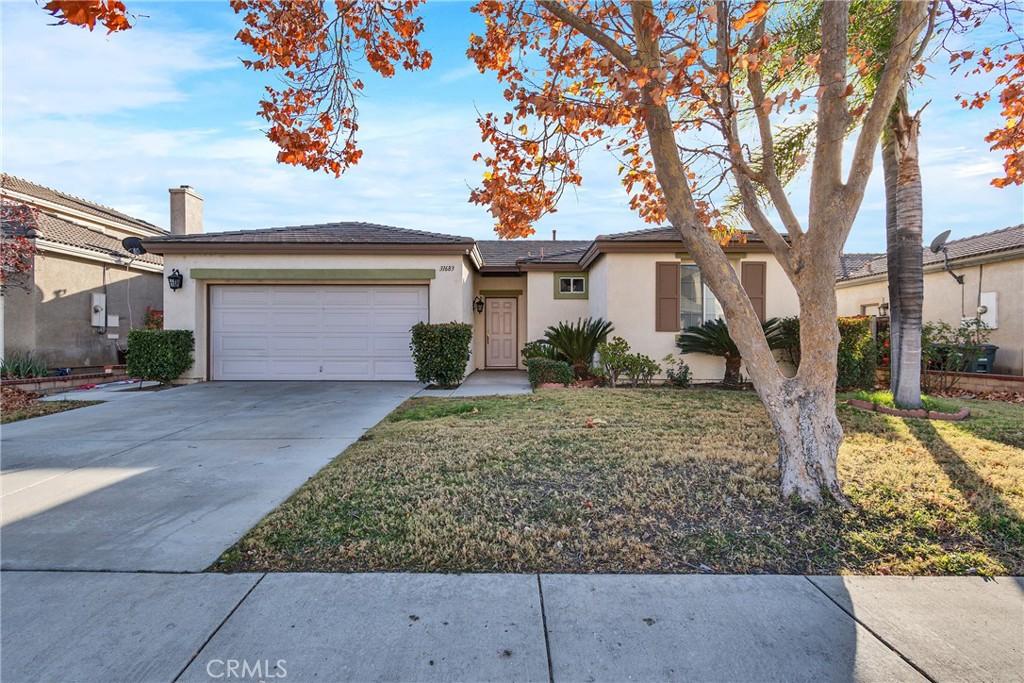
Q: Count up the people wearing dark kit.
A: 0